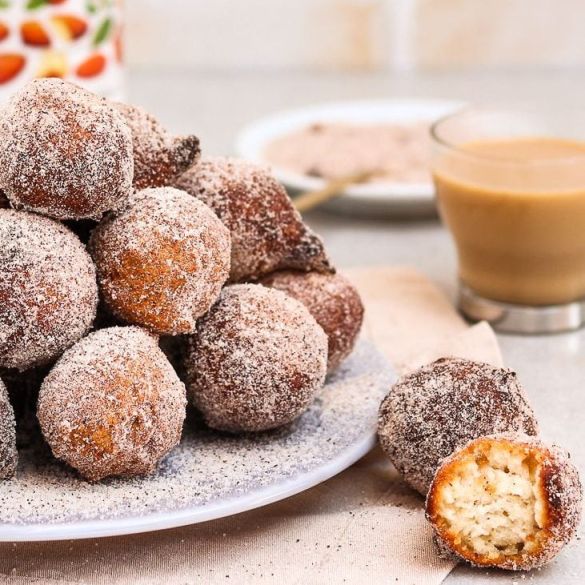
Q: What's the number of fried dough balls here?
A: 11